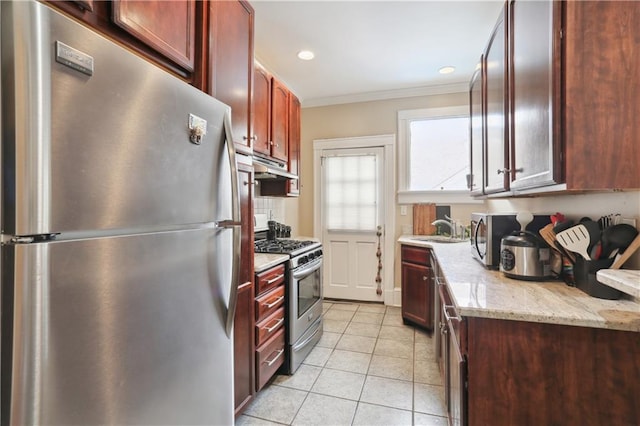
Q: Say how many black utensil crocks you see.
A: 1